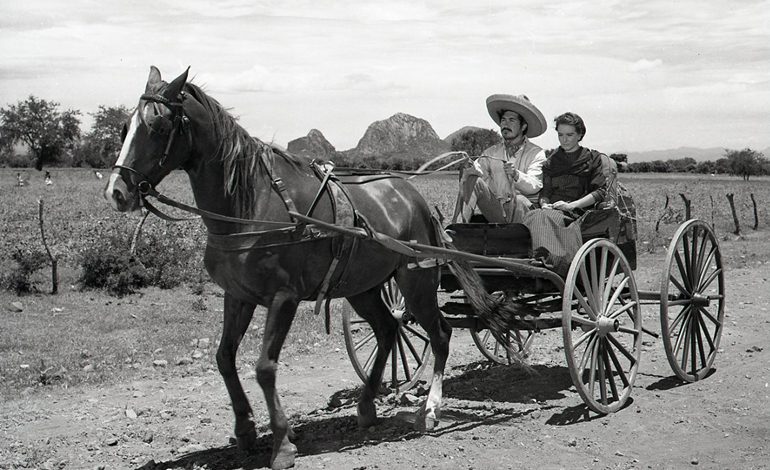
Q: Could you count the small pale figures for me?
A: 3